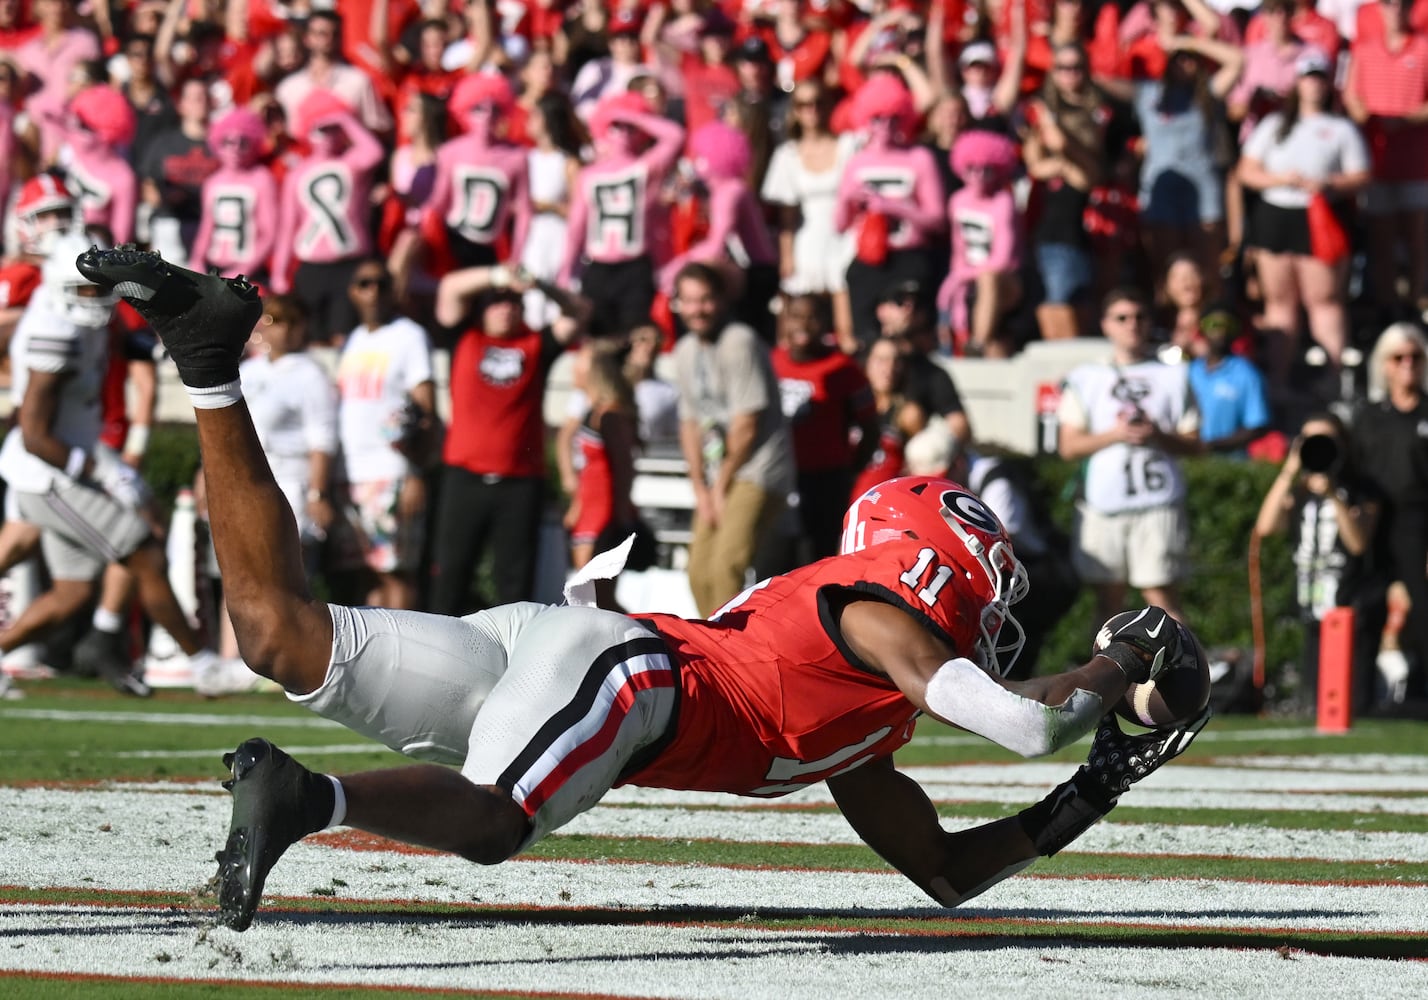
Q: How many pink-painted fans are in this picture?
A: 8